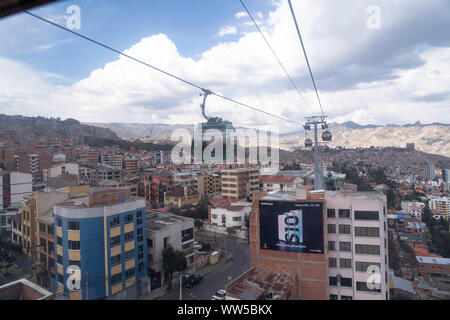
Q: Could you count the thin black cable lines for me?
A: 3